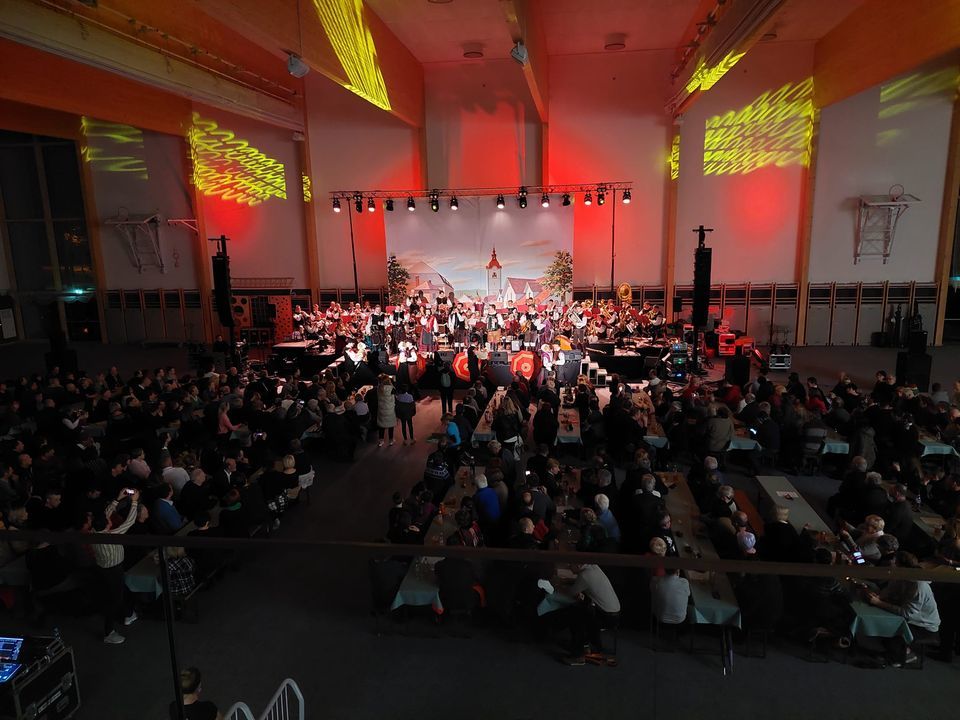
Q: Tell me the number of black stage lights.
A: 14